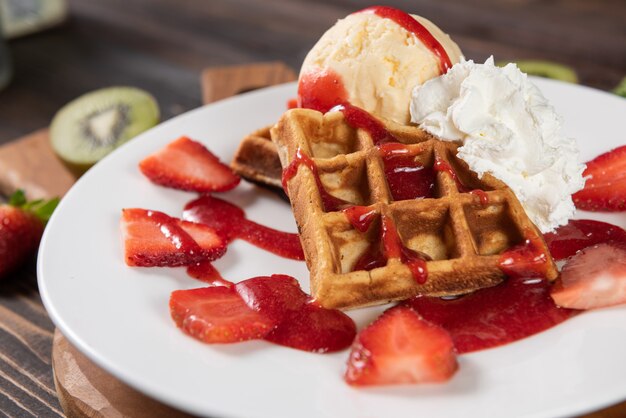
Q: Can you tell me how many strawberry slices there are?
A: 6